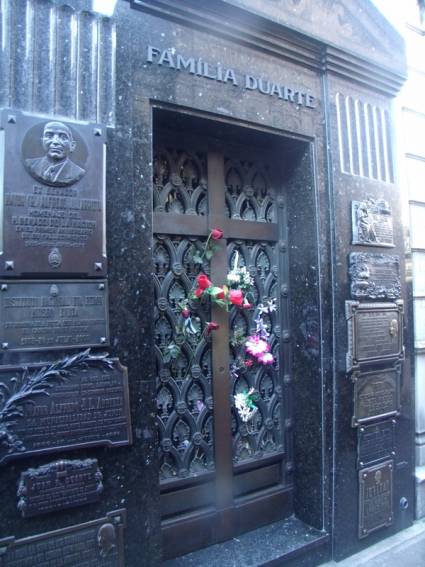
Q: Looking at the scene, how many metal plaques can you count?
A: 11